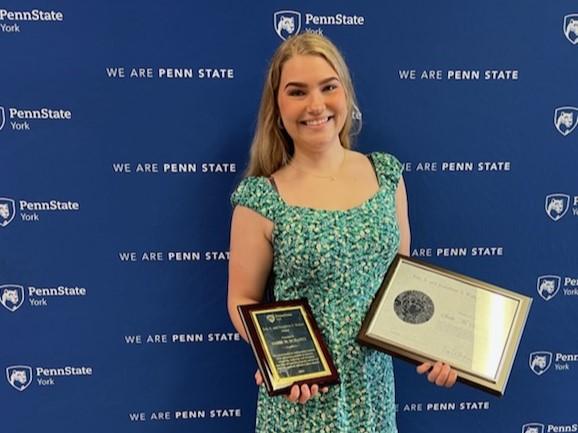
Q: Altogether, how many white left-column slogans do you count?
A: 5